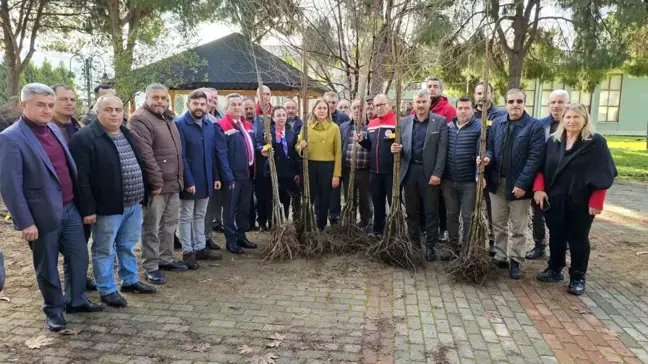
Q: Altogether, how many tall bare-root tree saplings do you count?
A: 5